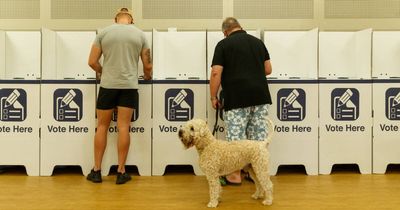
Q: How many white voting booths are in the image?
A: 8